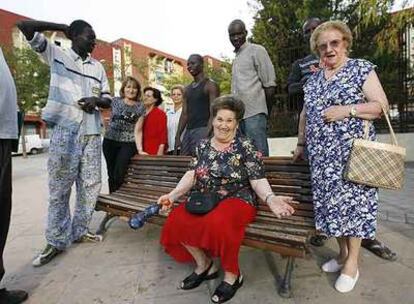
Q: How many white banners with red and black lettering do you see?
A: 0